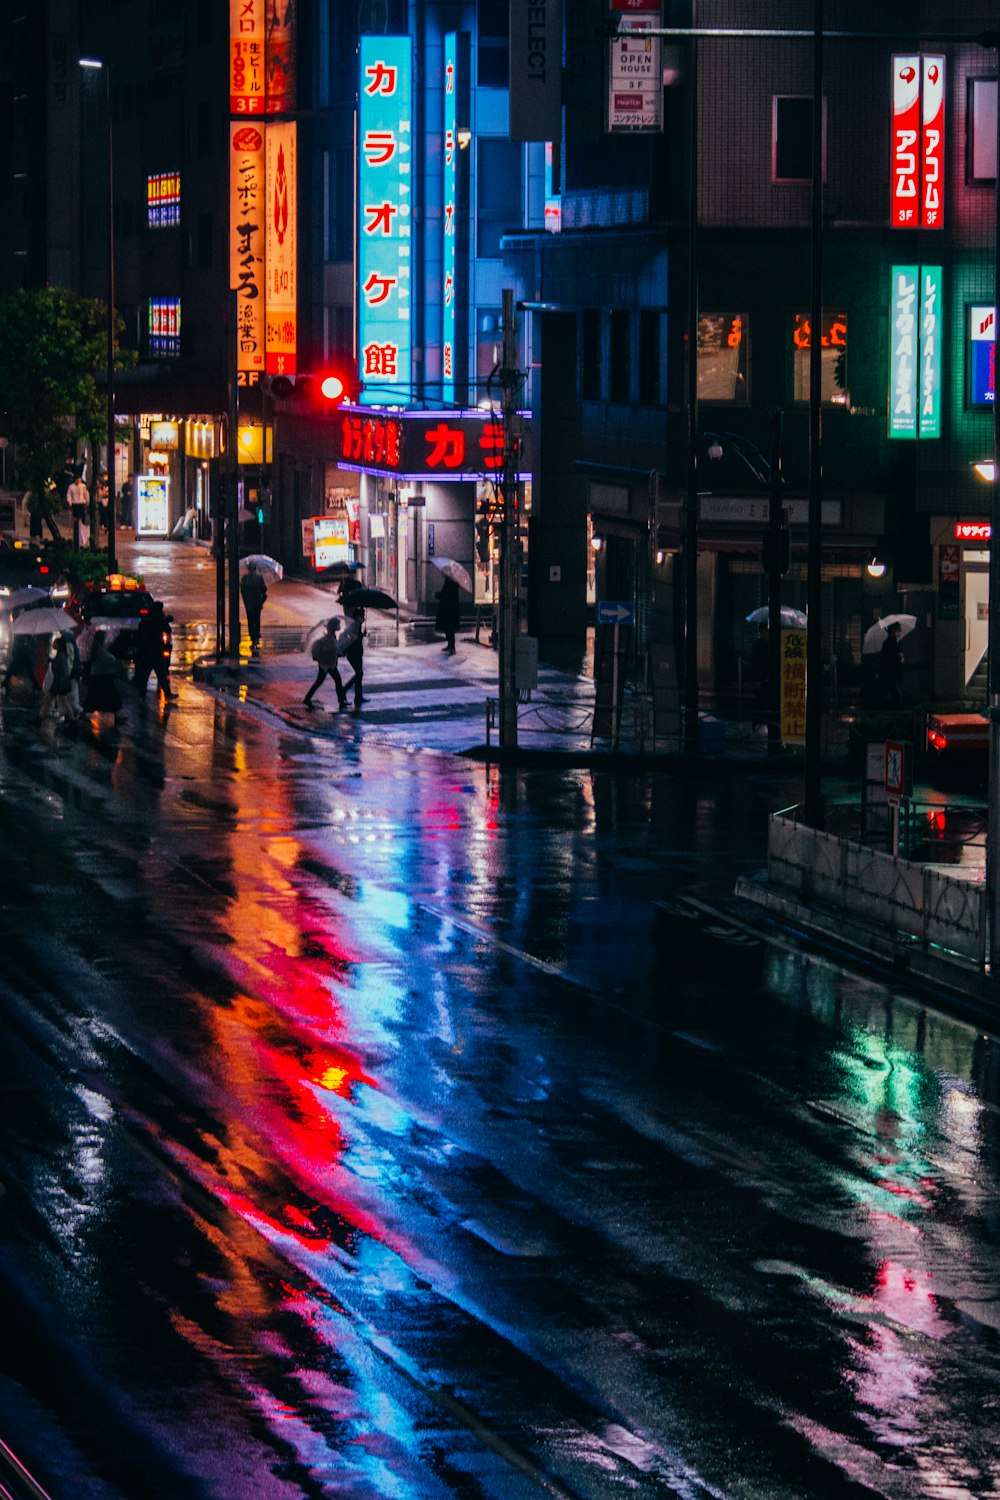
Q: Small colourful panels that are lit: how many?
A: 2